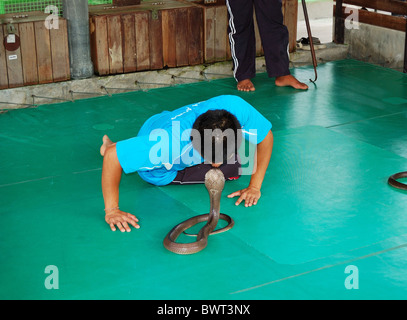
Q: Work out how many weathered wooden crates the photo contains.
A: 3